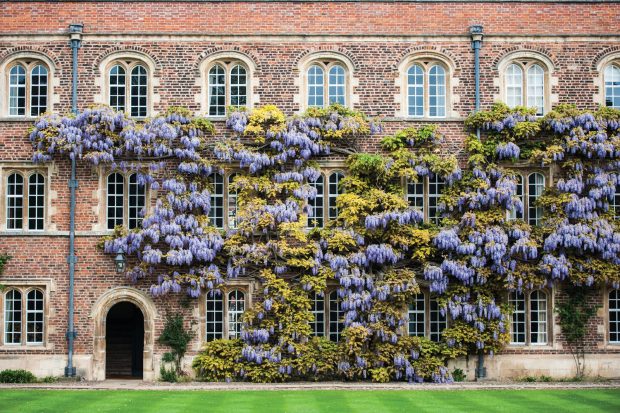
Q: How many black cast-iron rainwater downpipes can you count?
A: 2